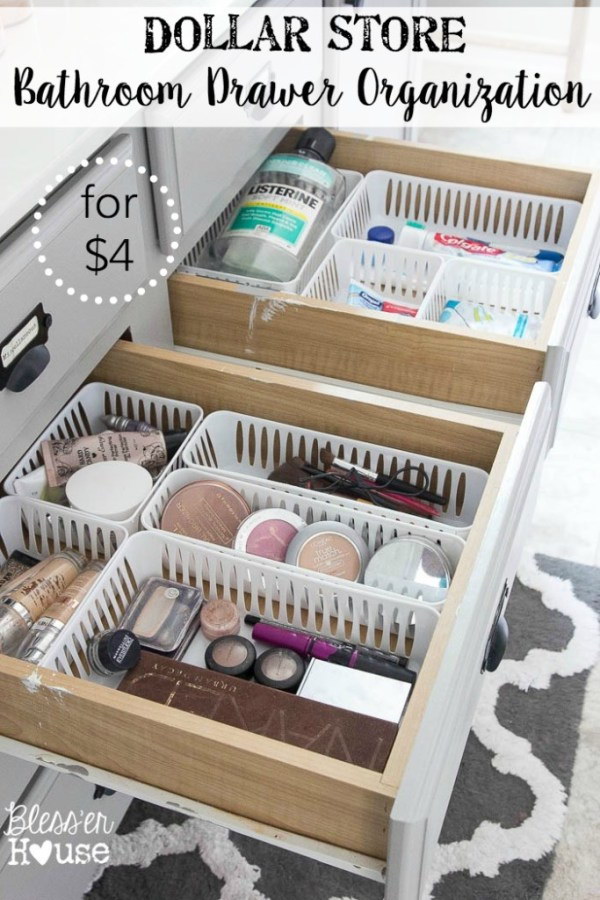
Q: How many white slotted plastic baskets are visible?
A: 9